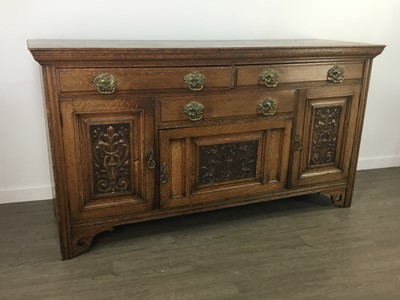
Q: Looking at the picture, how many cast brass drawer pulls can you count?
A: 6